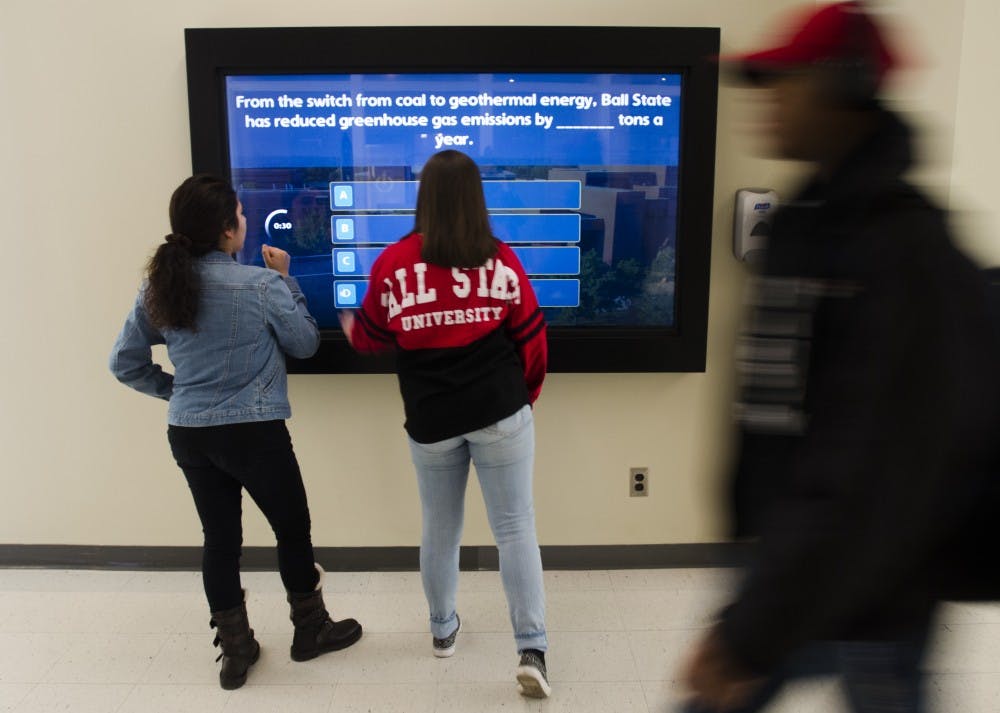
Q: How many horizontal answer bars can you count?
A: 4